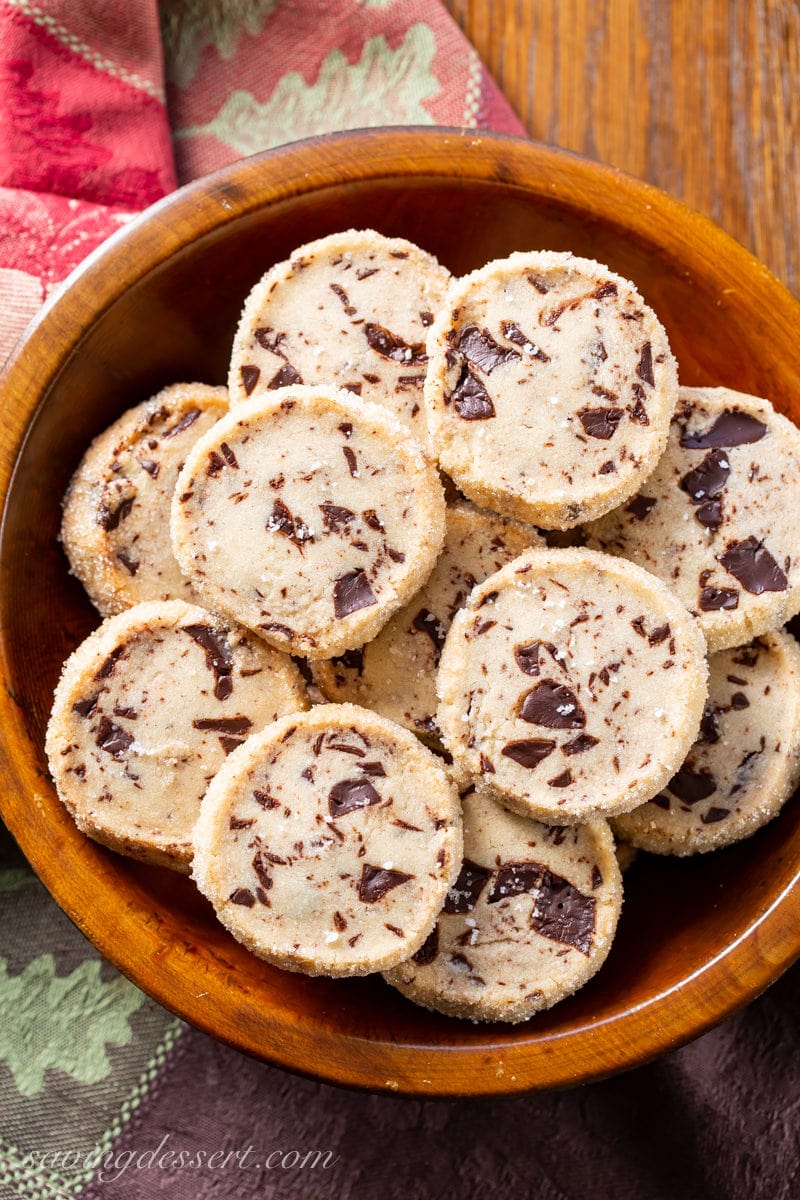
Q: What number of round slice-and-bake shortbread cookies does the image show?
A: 11